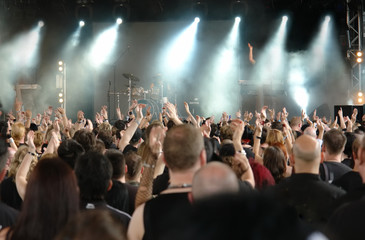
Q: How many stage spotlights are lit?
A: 7